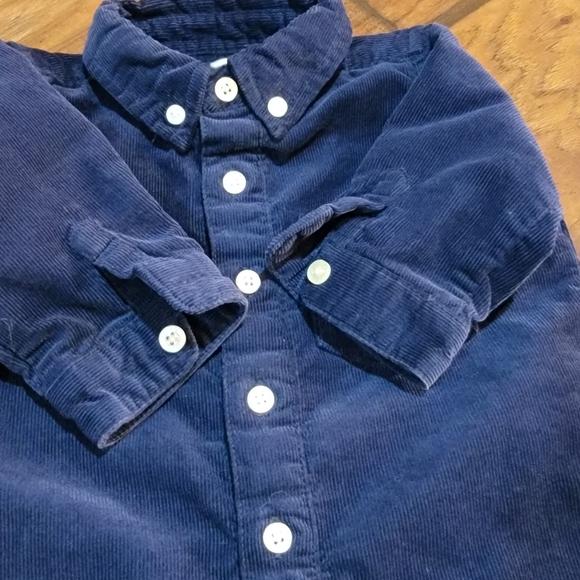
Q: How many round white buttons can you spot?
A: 9